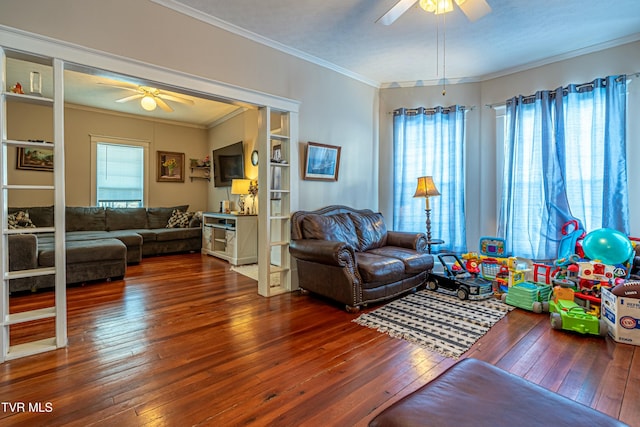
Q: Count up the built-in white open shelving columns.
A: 2